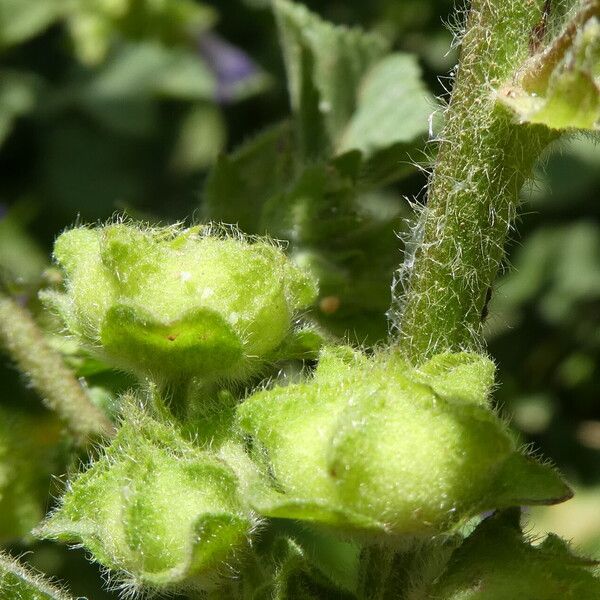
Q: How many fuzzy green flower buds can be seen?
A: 3